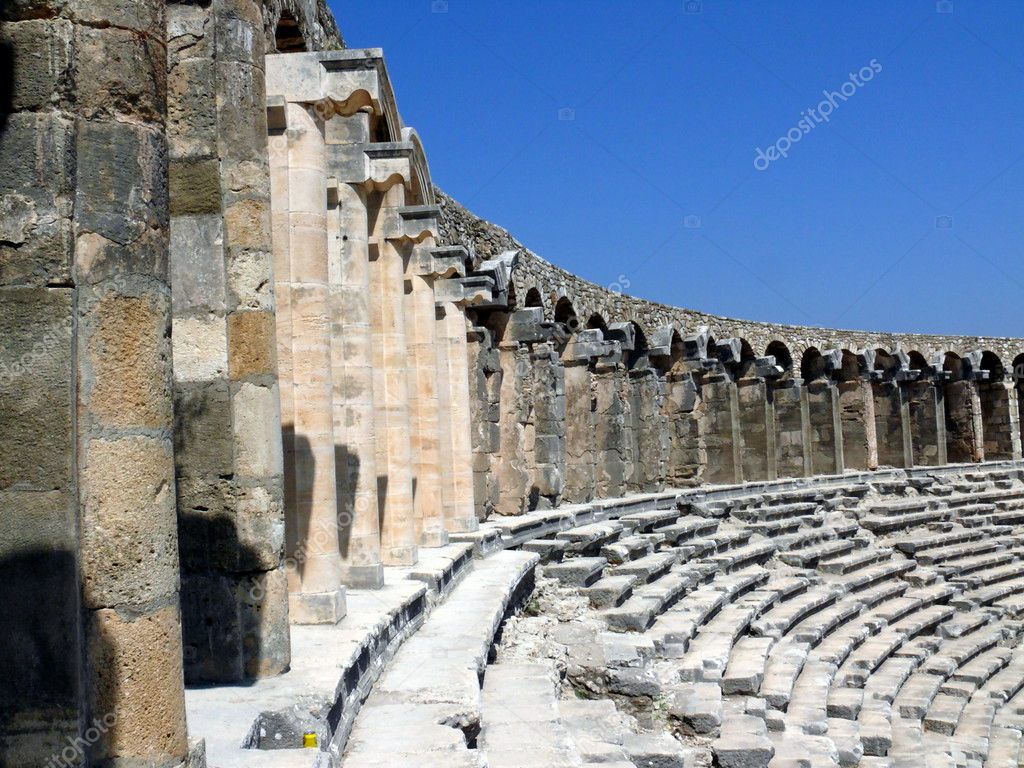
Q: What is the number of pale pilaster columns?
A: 5